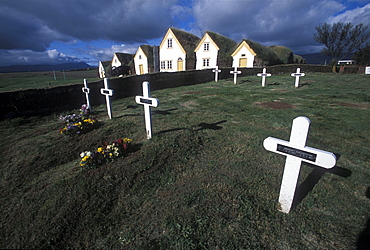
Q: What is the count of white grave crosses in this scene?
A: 8